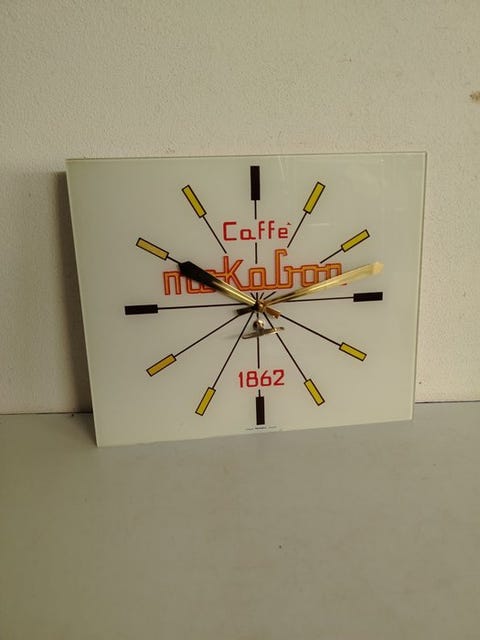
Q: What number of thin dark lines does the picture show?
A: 12